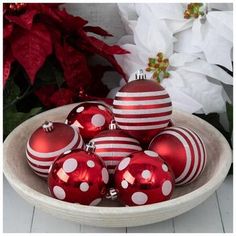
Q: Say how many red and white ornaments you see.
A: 7